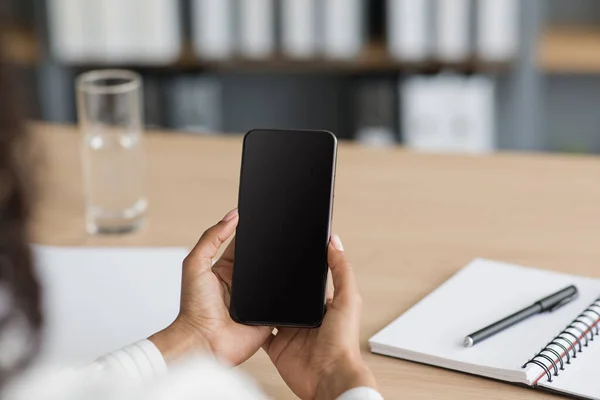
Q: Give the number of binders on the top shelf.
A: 10